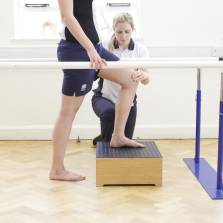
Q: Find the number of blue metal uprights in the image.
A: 2